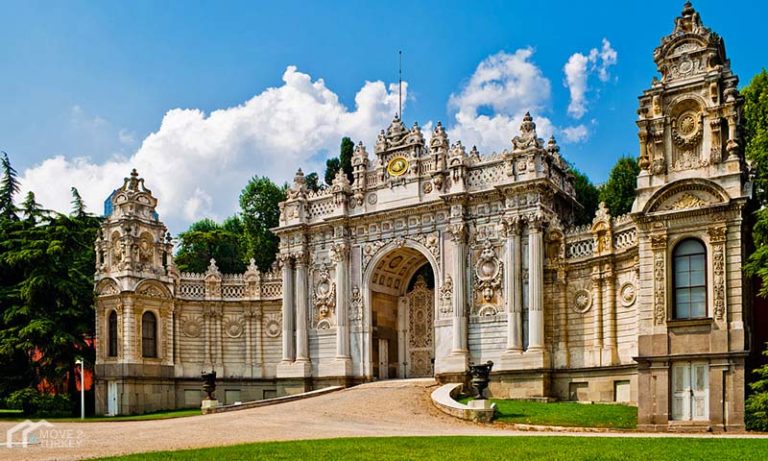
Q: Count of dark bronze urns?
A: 2